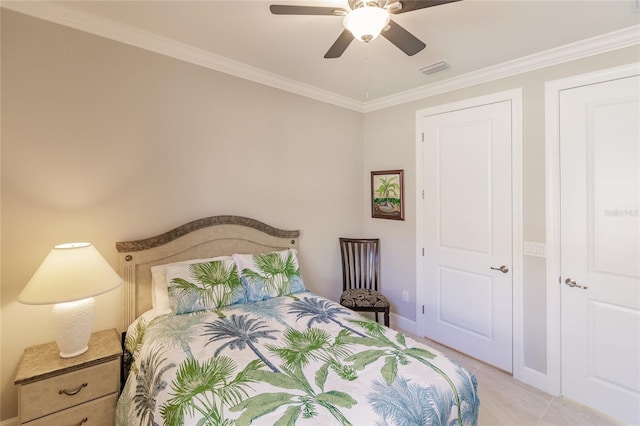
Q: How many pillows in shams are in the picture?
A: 2